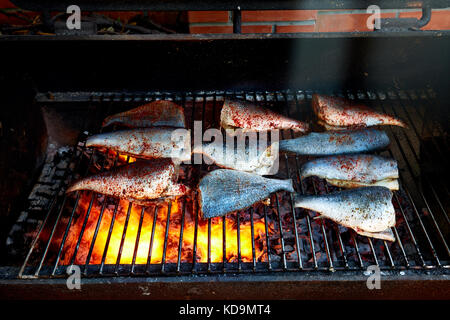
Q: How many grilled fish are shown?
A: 10